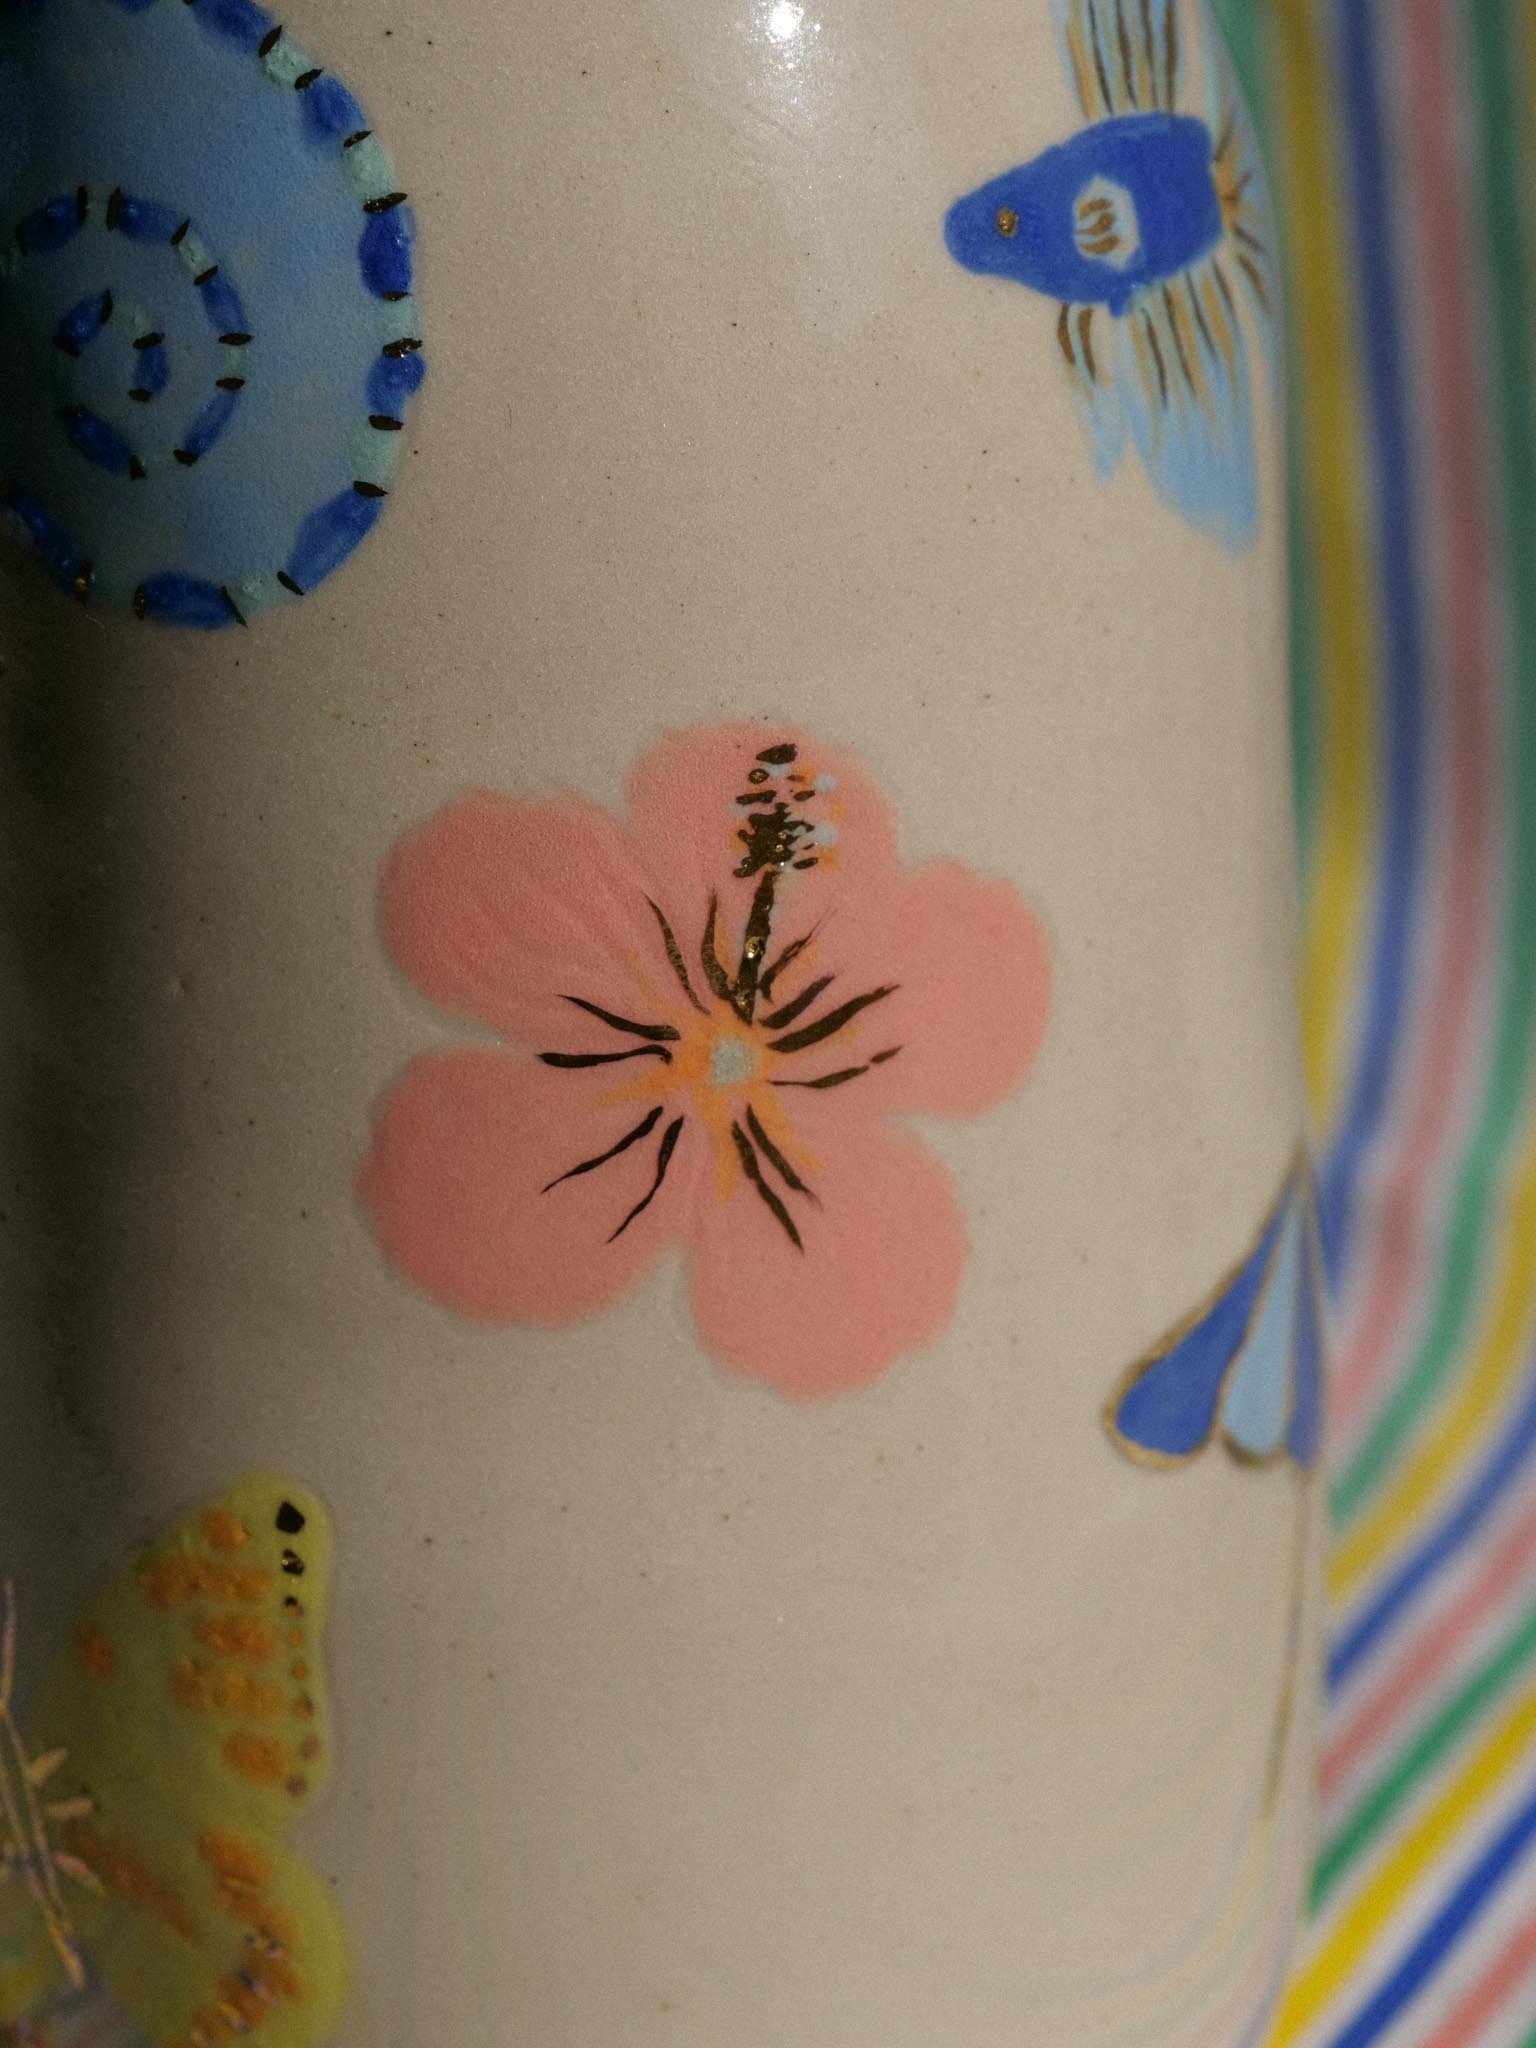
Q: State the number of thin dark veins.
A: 12